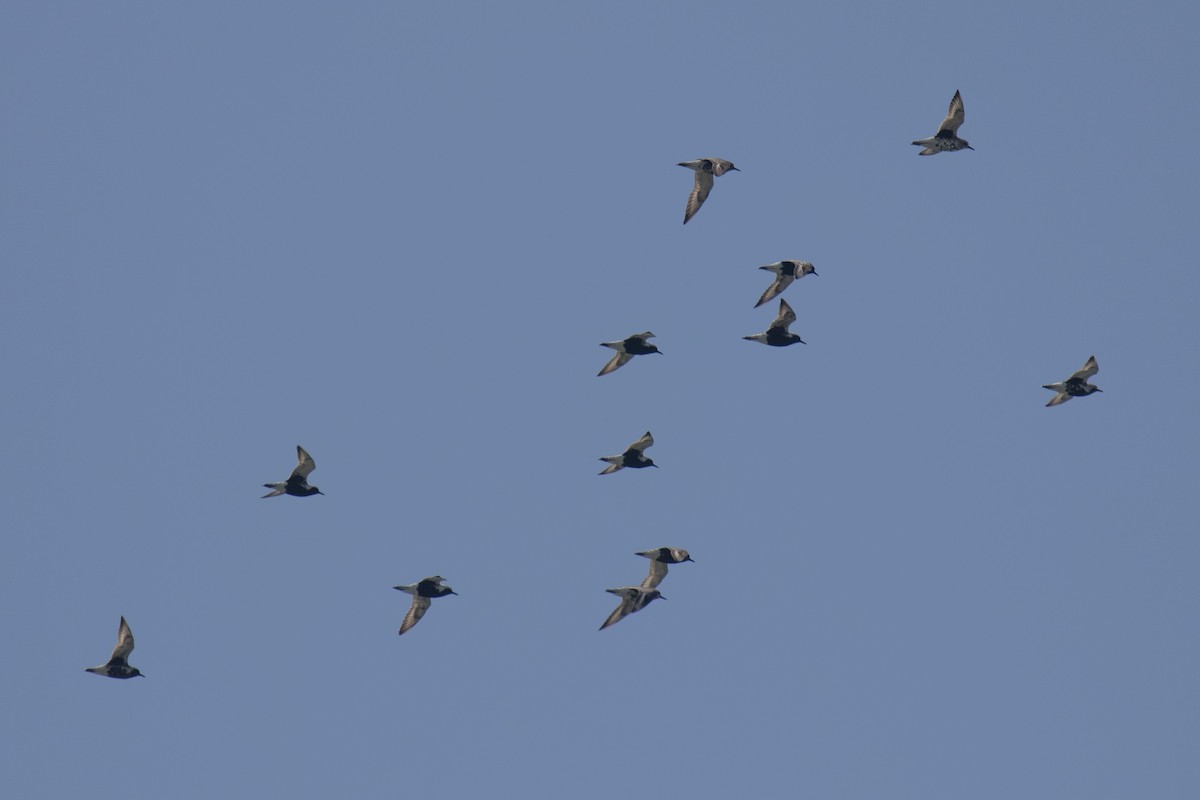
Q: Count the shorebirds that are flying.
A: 12